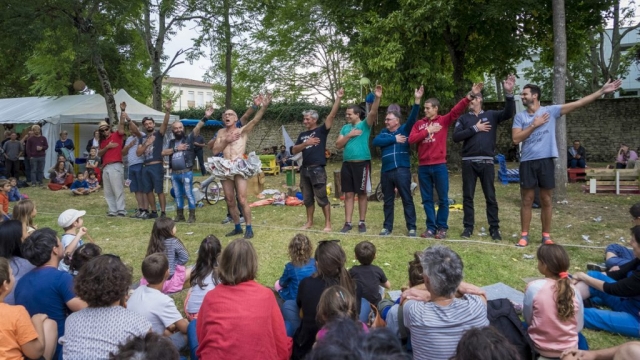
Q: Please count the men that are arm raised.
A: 12